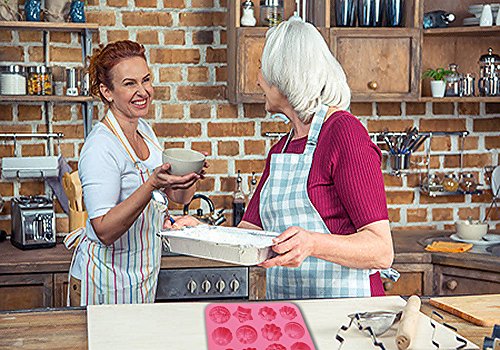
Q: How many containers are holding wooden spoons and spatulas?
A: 1